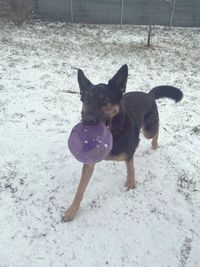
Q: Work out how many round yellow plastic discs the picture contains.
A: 0